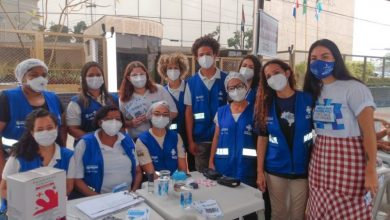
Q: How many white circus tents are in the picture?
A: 0